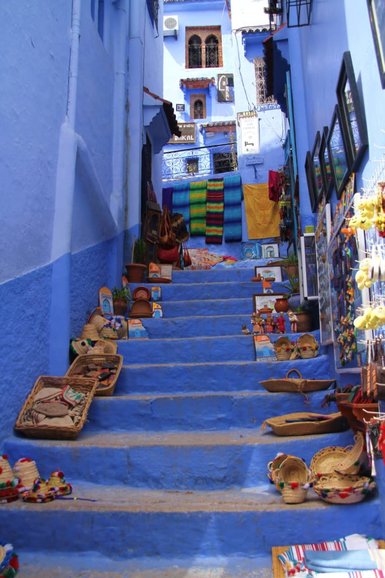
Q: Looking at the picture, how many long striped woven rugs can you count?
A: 4